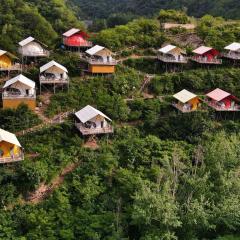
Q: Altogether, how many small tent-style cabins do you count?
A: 13